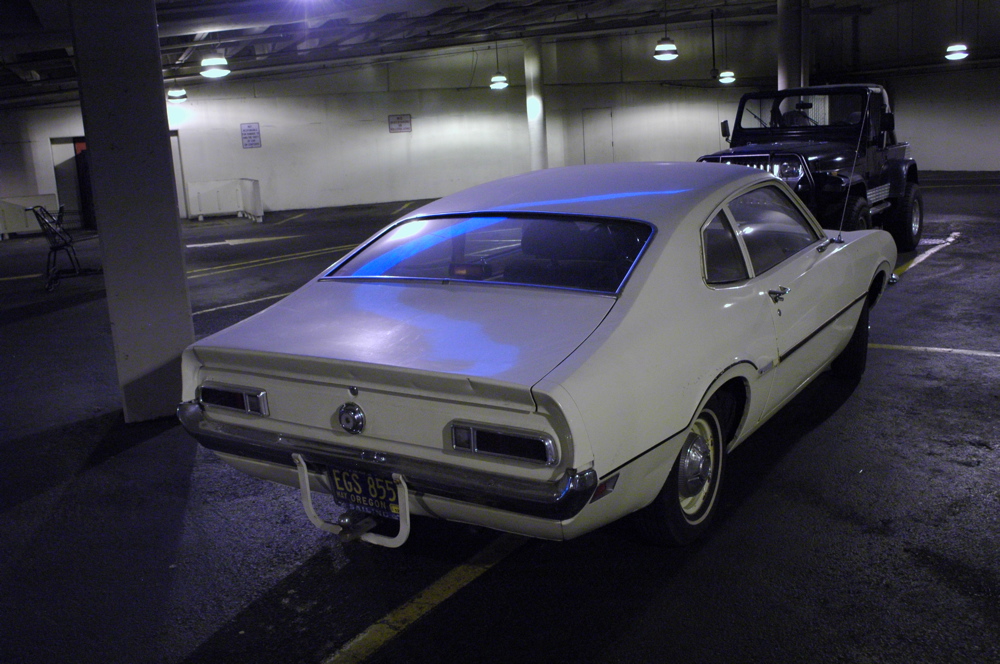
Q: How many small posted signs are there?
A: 2